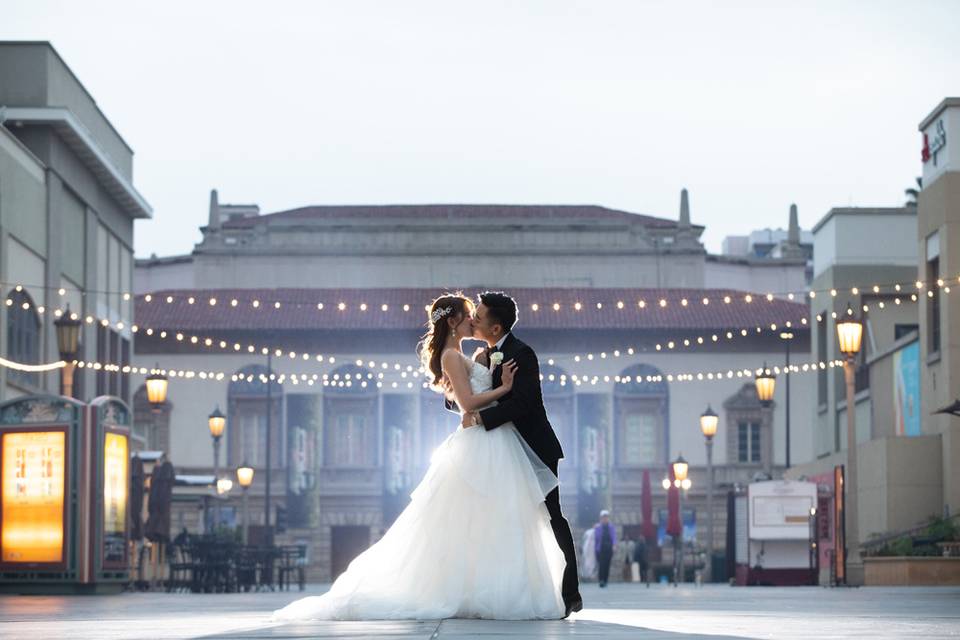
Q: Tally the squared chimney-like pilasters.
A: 3